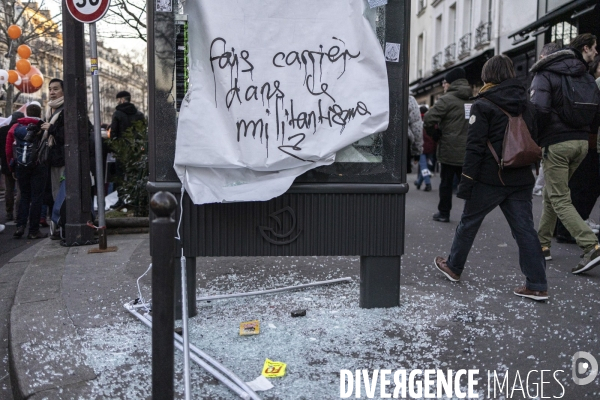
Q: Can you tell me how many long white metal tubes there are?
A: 4